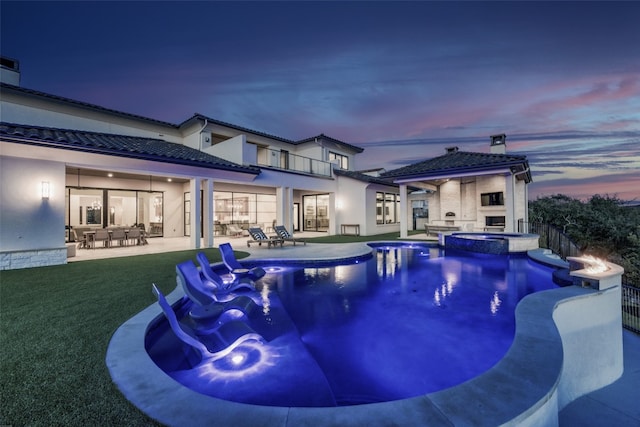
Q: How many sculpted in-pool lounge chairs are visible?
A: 4